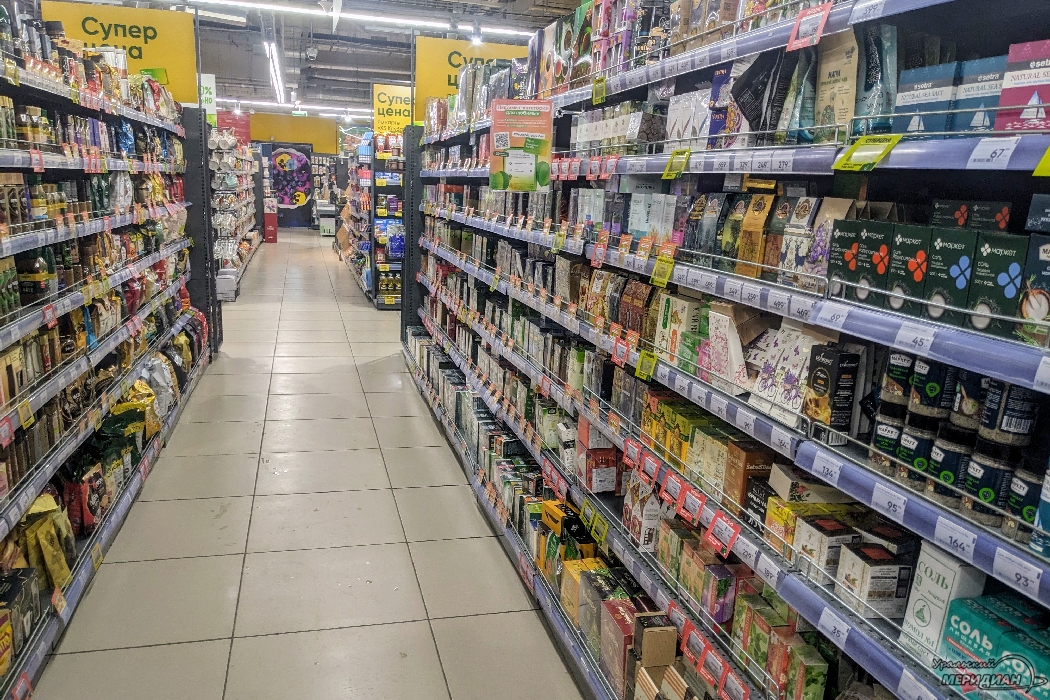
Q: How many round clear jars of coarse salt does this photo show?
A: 9